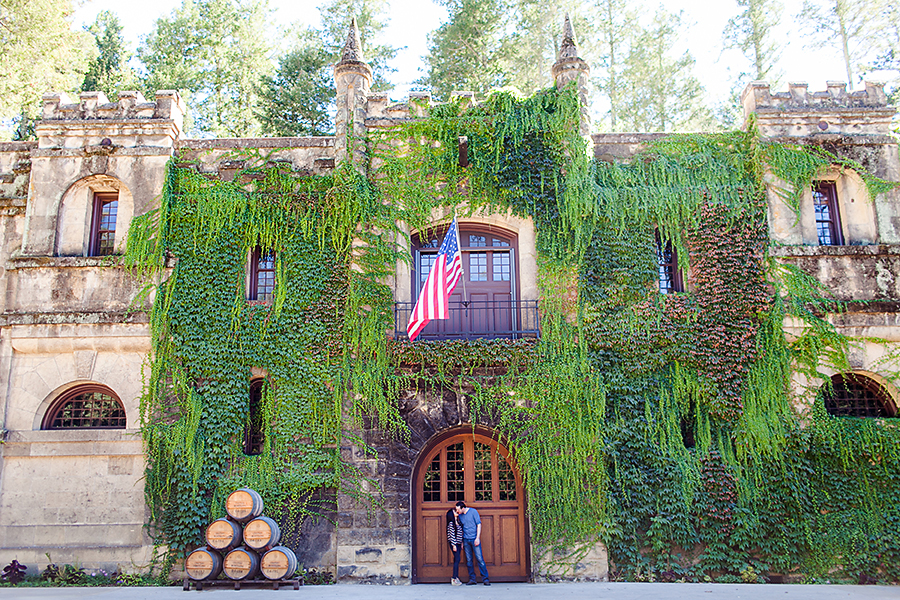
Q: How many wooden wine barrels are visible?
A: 6